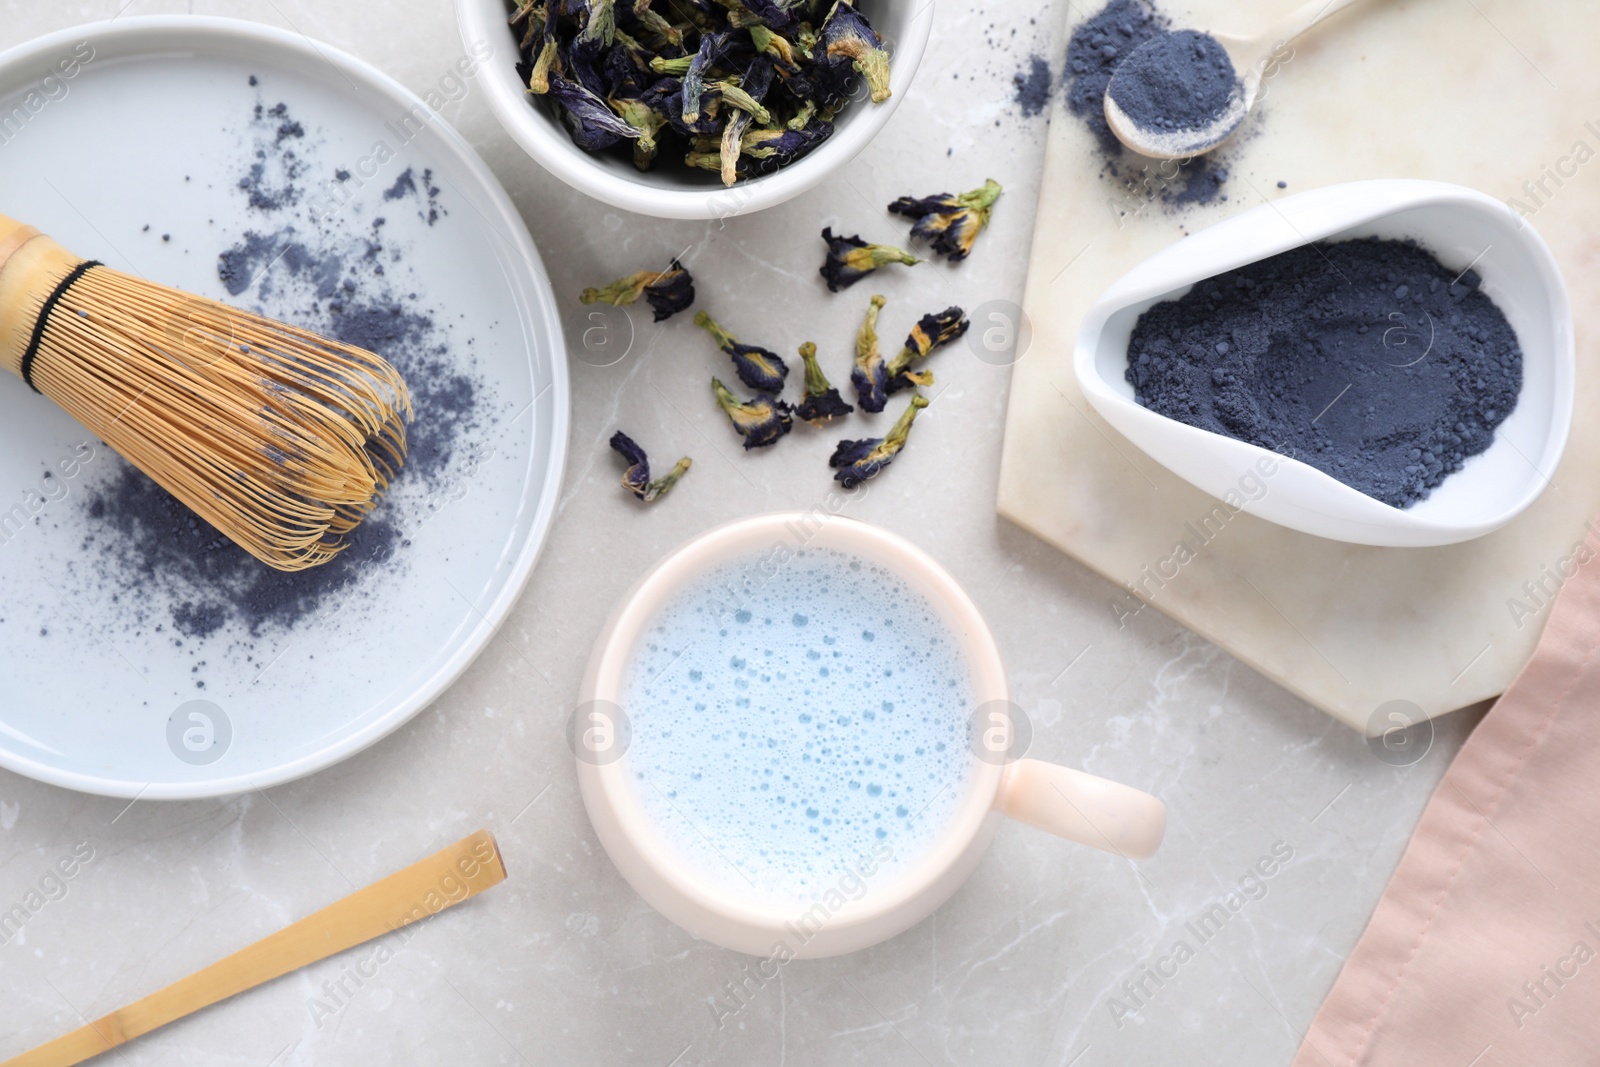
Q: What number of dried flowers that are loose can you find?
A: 10